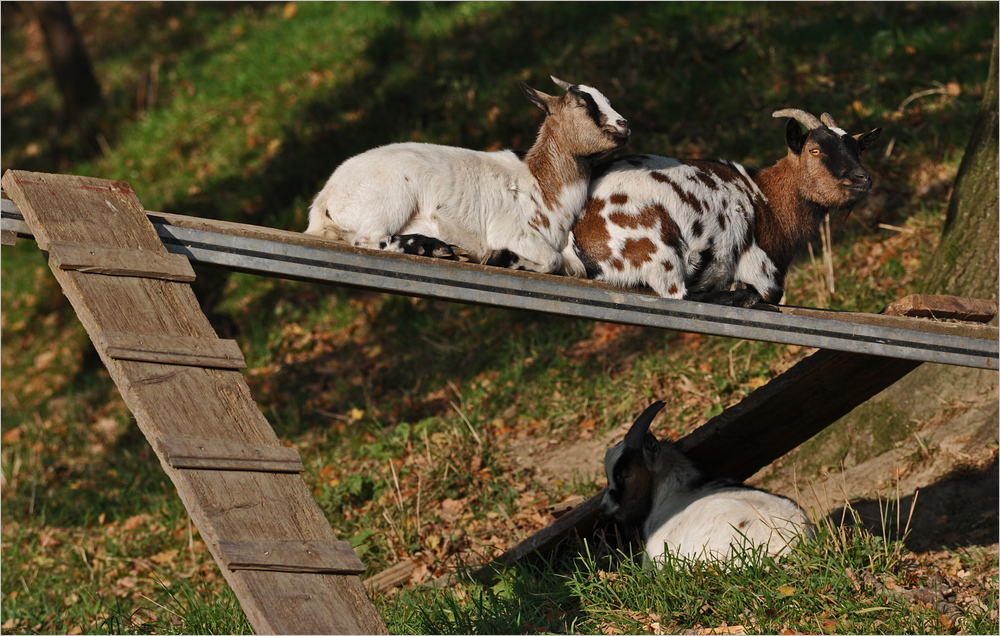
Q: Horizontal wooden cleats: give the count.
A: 4